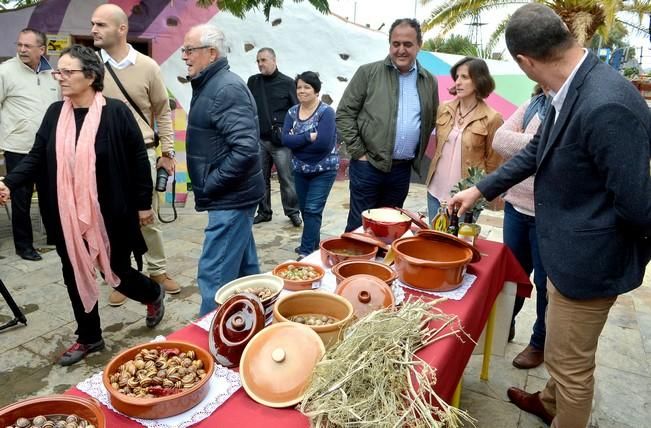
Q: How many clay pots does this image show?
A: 9